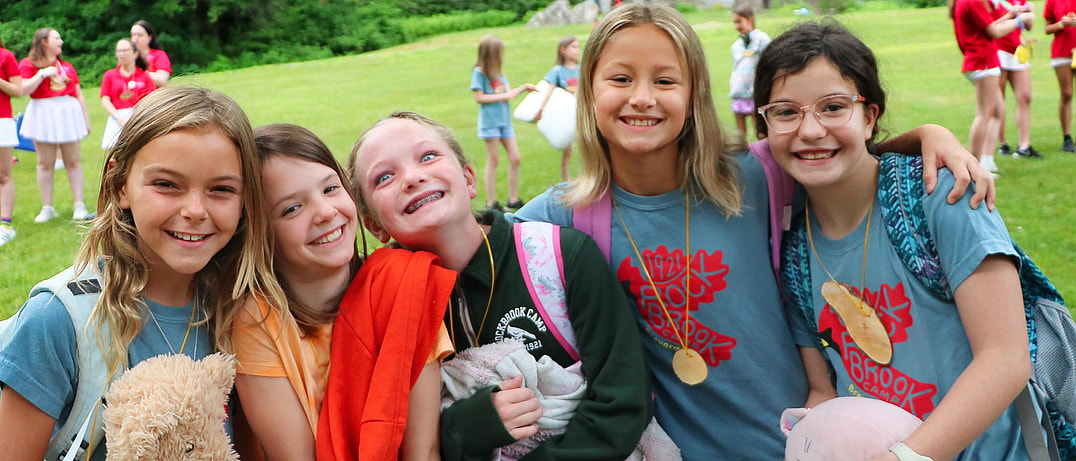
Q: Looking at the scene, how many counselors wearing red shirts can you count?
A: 7